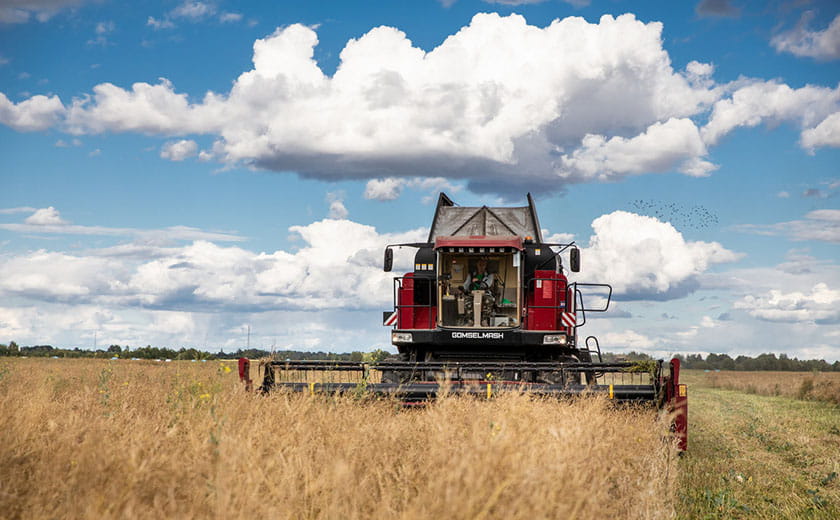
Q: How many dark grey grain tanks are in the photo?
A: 1